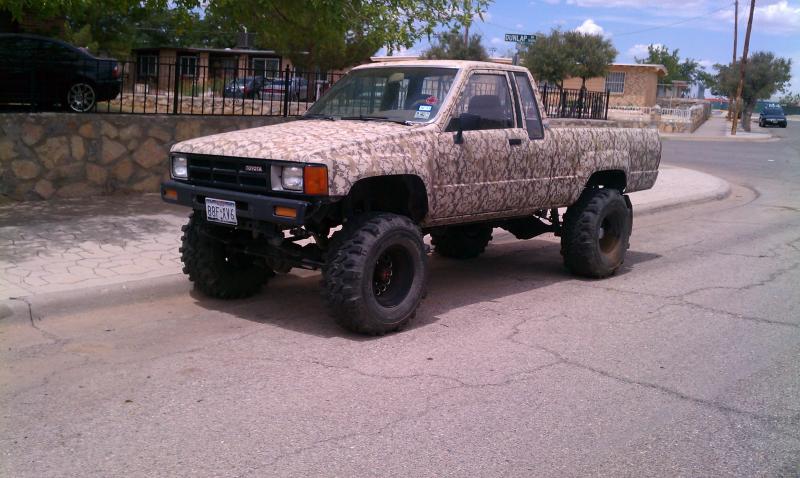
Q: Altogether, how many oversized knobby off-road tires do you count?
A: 4